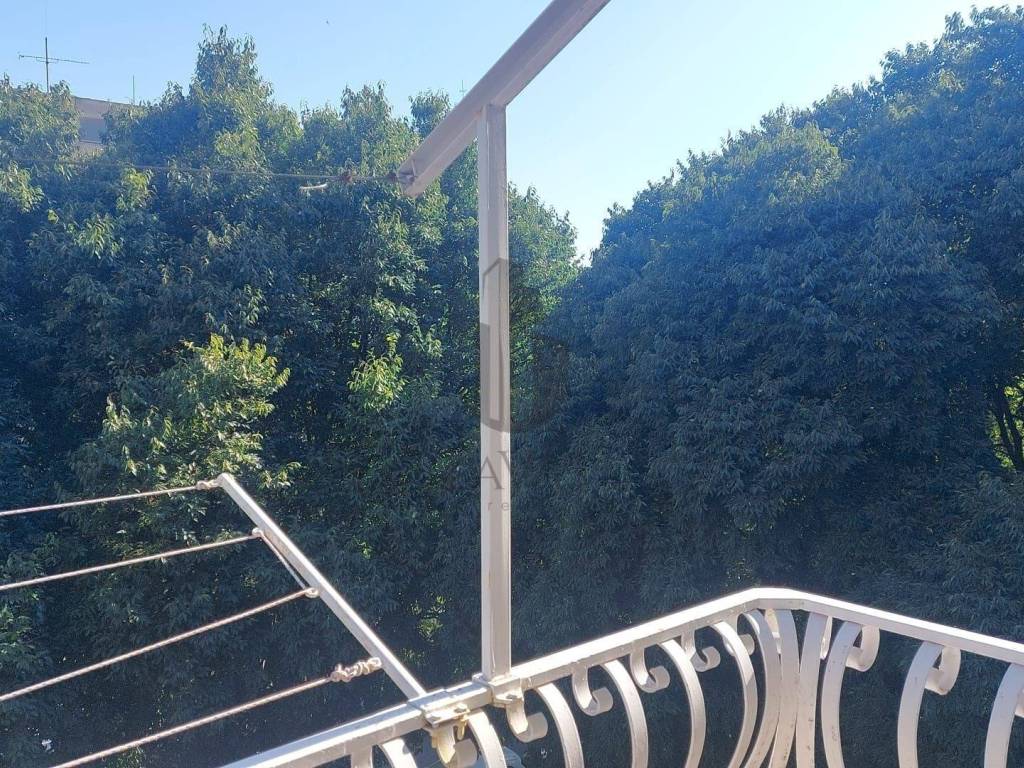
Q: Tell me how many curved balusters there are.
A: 12